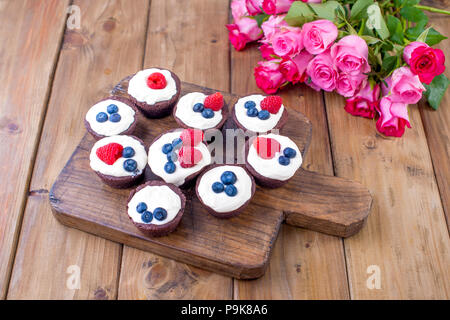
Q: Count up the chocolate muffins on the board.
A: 9